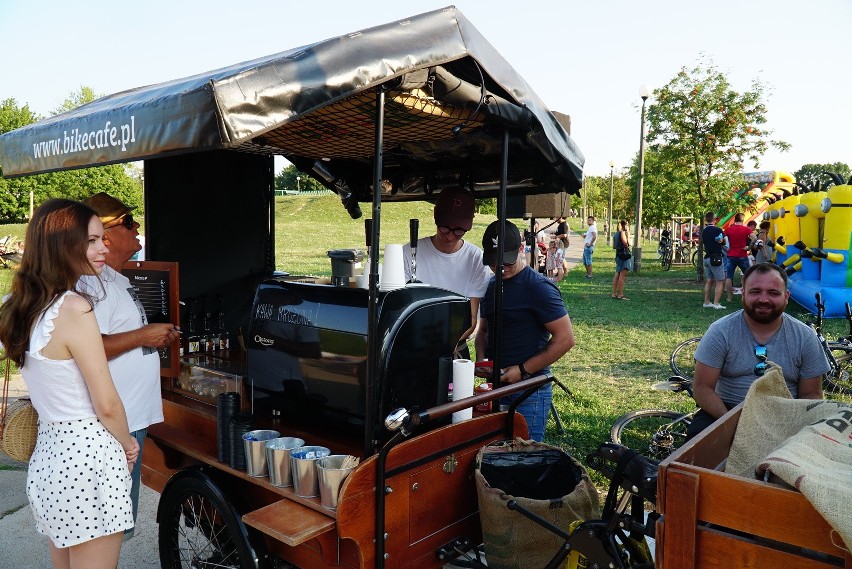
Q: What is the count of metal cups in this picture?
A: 4